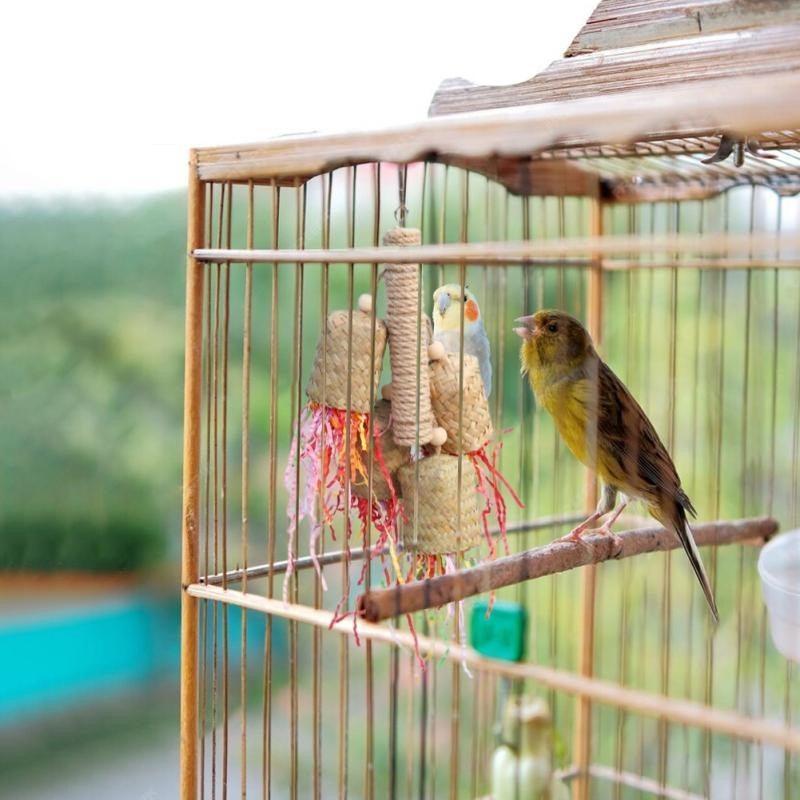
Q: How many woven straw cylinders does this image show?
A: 4